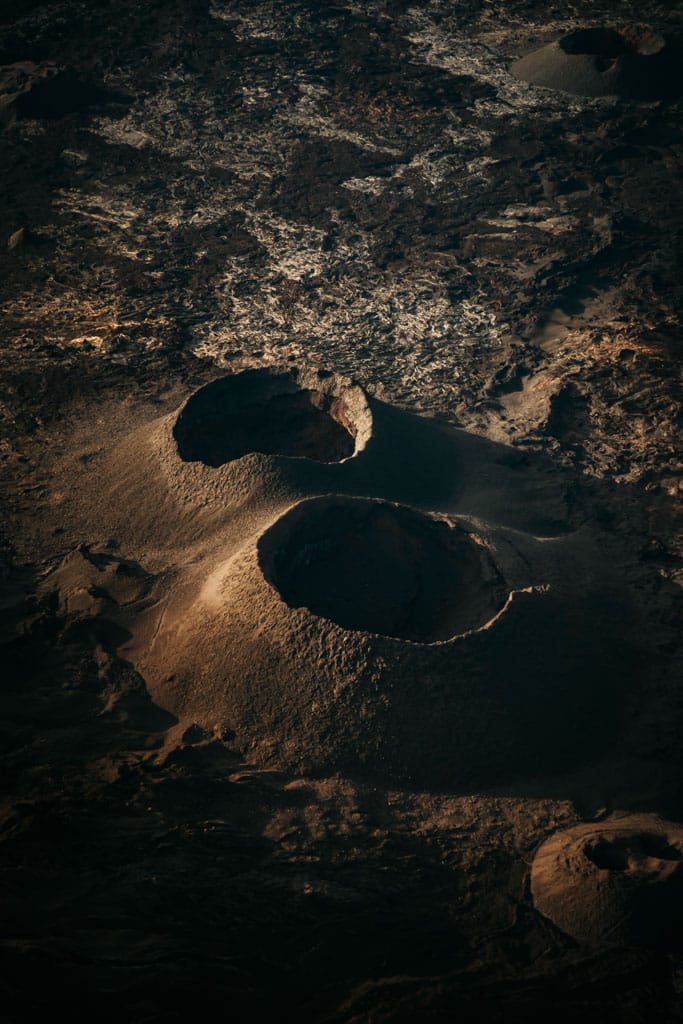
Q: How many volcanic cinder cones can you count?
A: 4